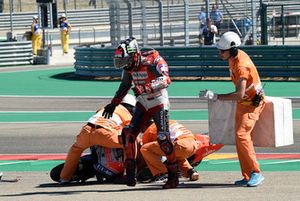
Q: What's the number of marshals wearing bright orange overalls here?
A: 3